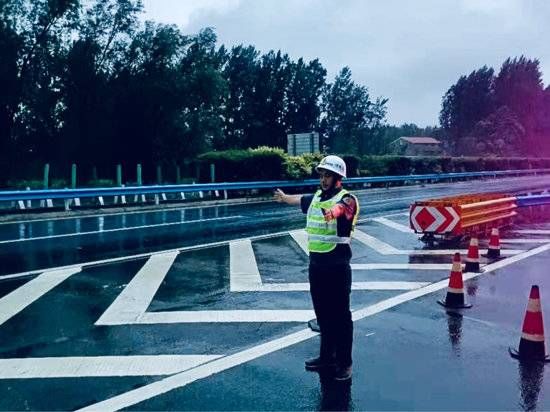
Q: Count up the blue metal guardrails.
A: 2